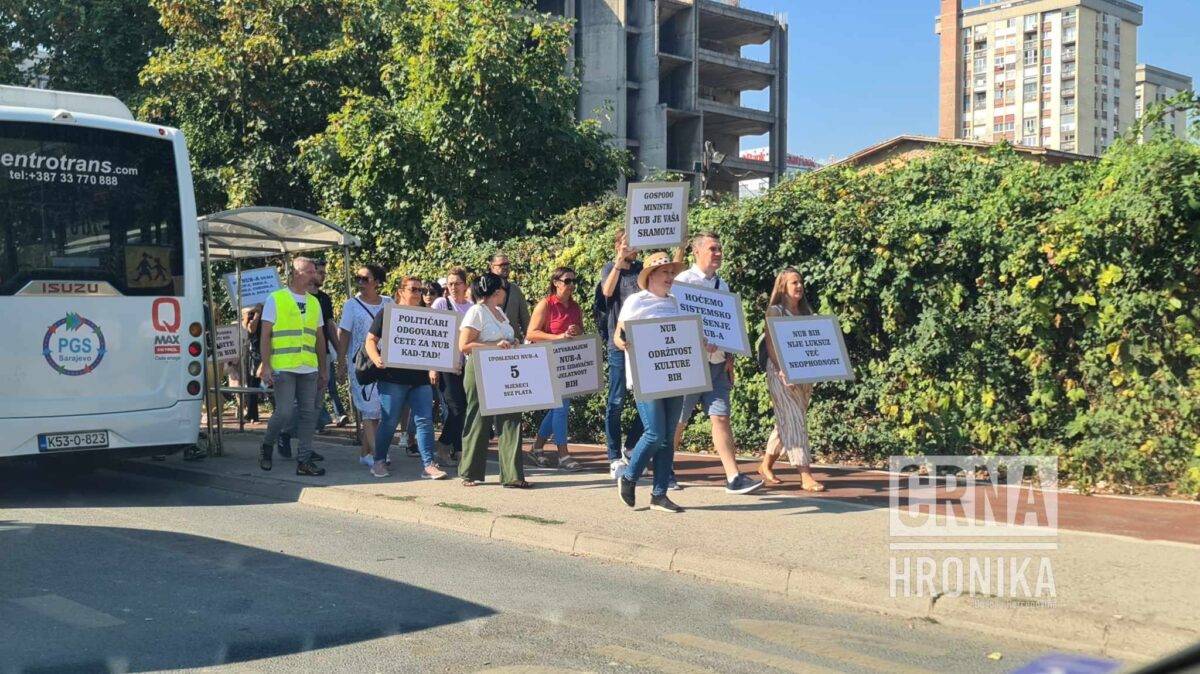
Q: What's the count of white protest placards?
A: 9